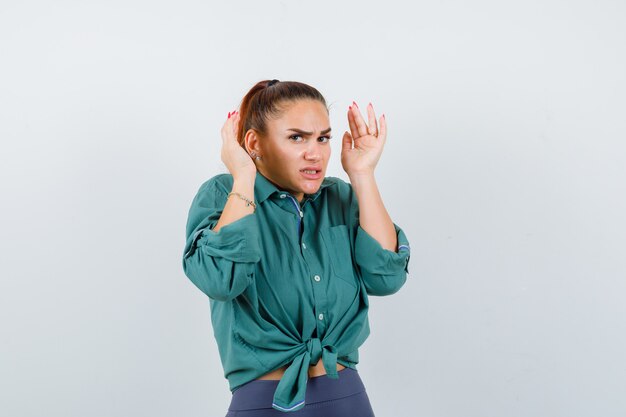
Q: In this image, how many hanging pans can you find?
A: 0